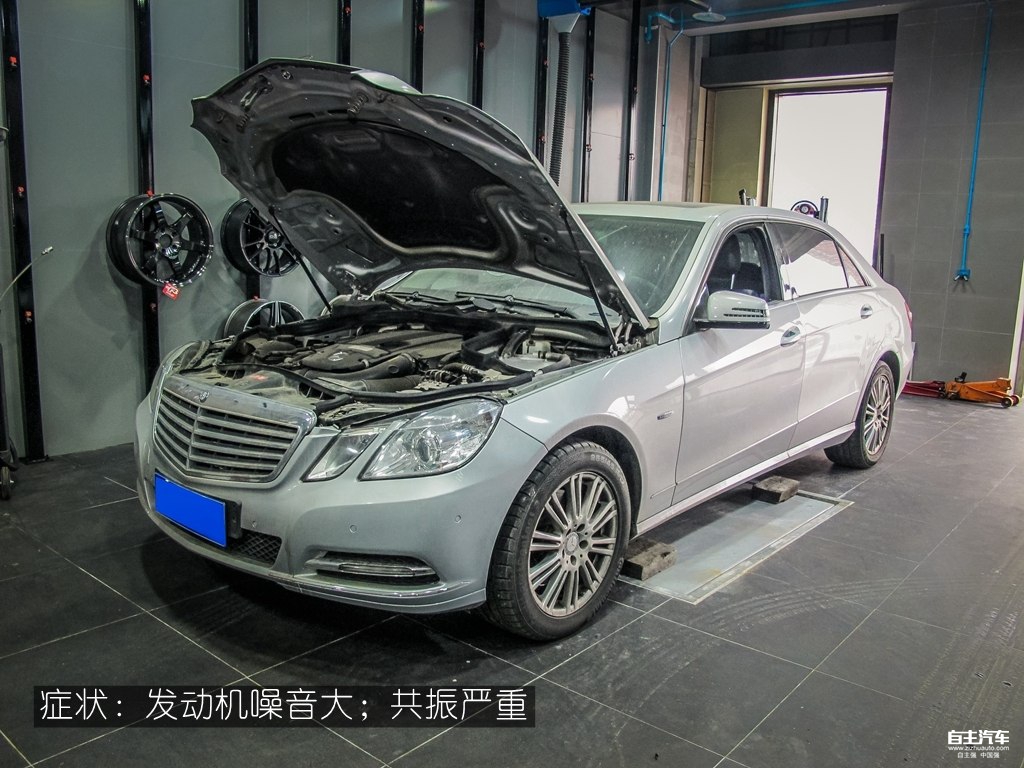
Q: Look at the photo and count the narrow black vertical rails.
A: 9